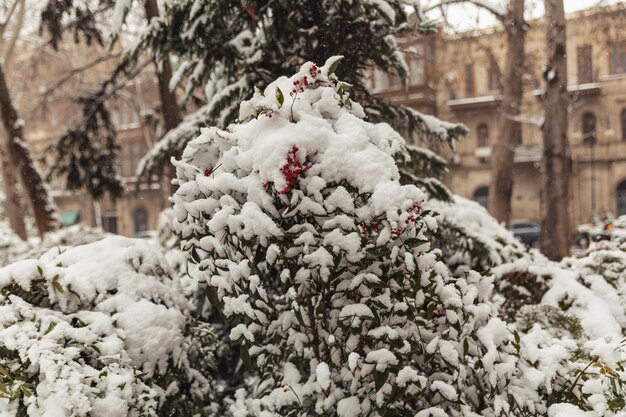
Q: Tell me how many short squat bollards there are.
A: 0